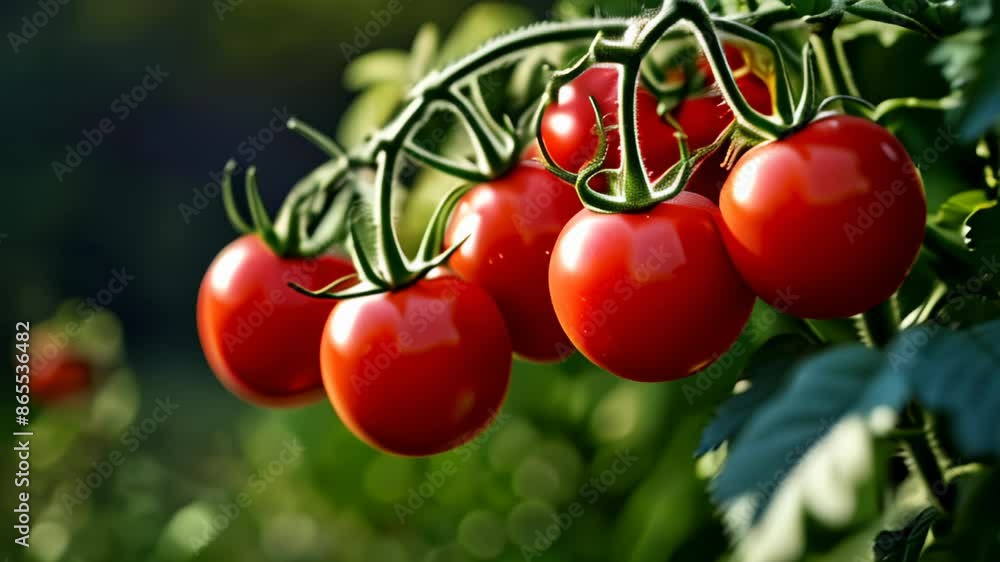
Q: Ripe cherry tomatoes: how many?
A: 7